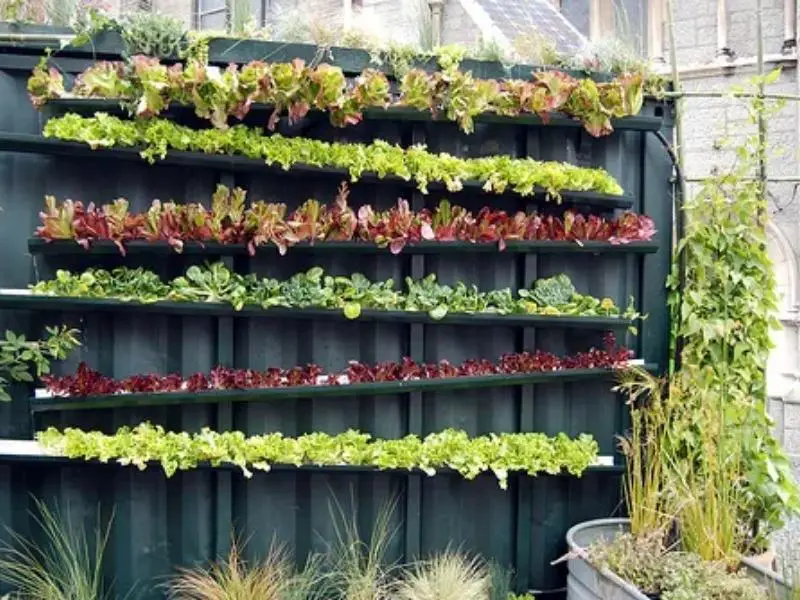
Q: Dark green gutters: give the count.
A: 6